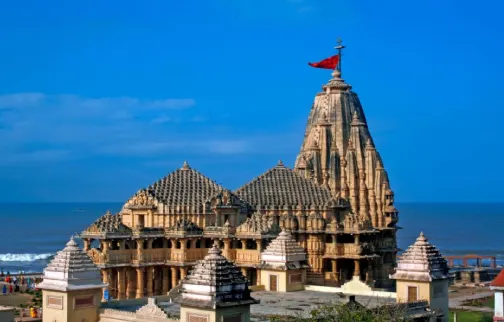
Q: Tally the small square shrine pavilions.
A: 4